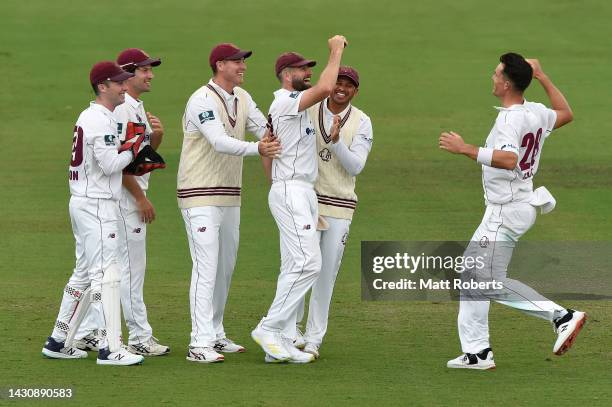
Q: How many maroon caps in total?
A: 5